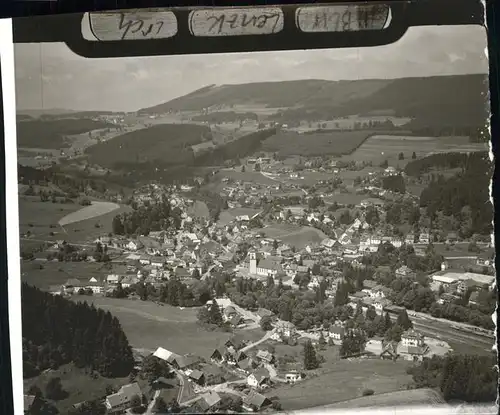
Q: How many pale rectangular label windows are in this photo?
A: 3